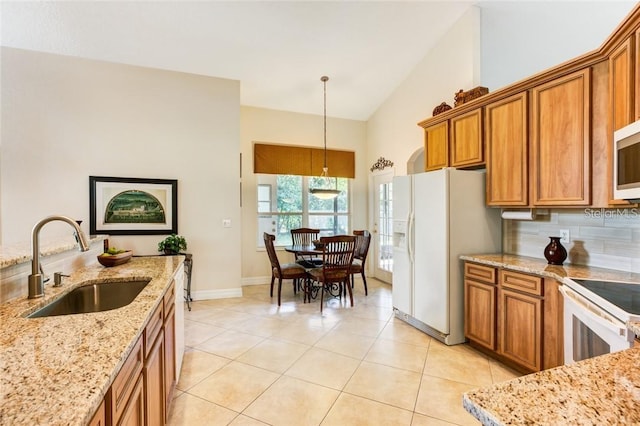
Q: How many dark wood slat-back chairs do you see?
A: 4